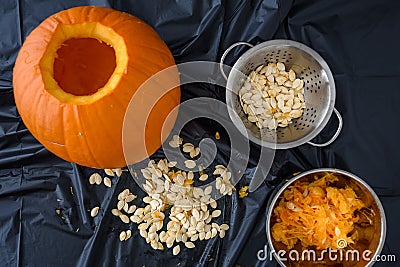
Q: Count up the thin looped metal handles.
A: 2